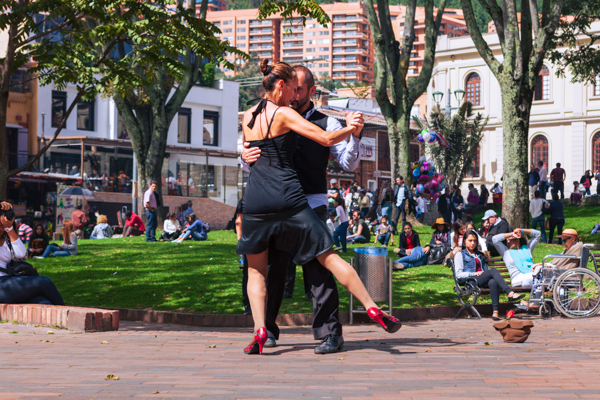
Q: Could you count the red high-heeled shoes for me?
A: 2